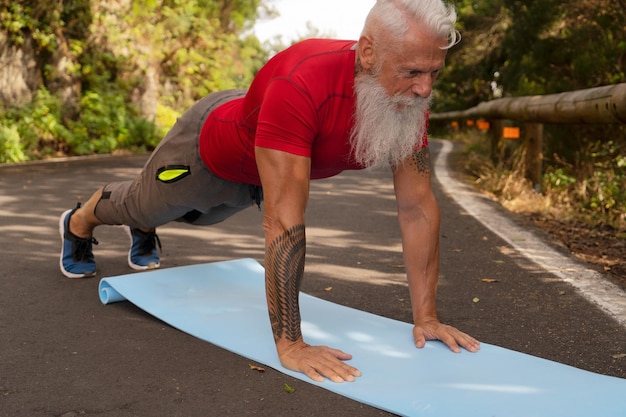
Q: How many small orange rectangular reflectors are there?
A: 4